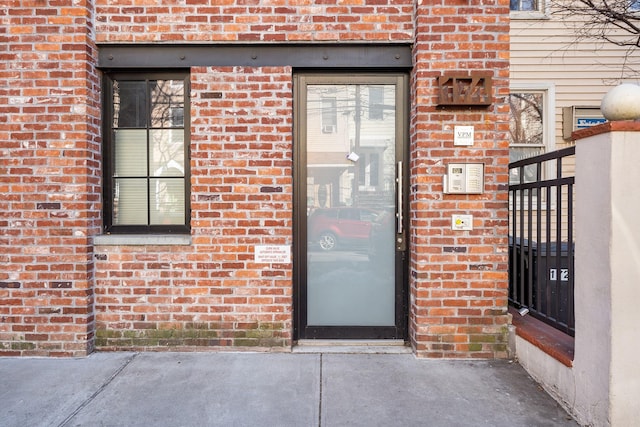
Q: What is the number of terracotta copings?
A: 2